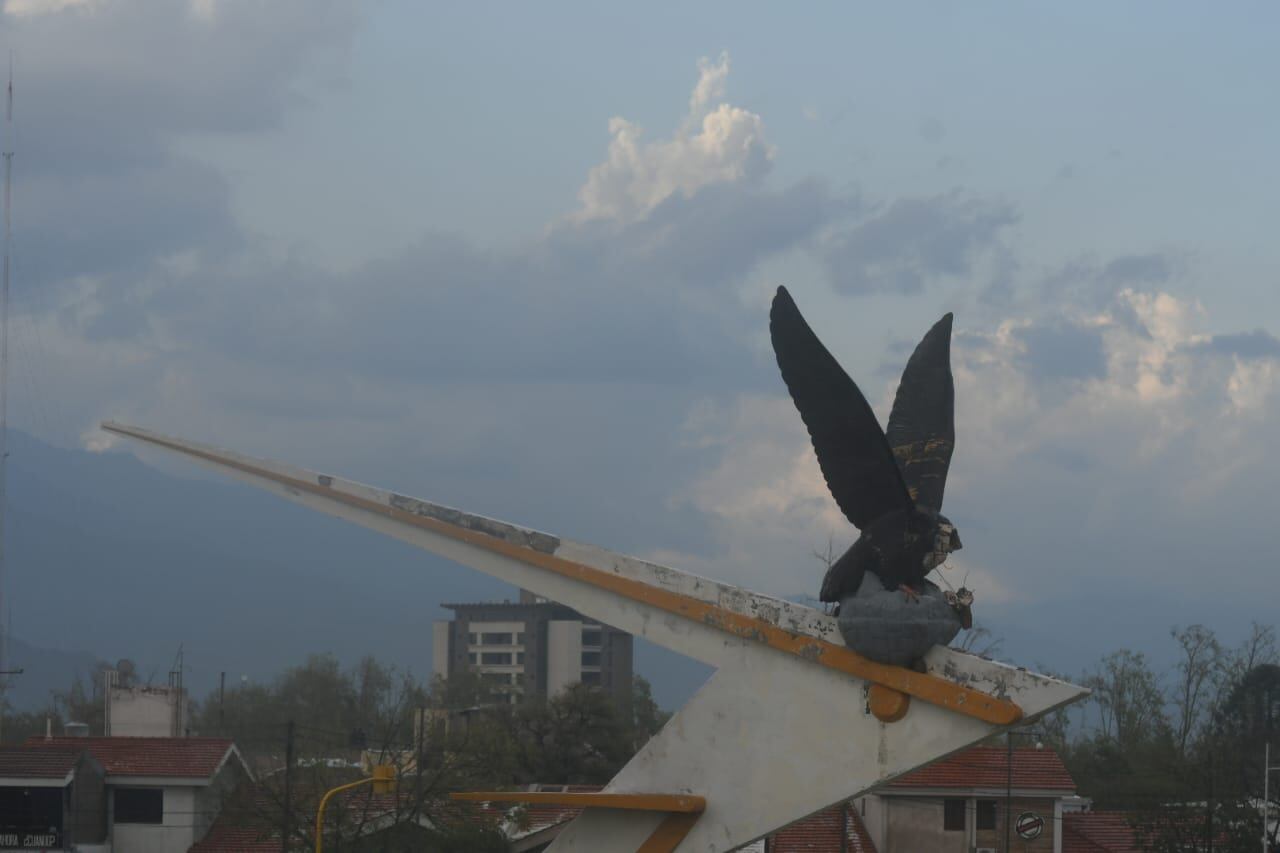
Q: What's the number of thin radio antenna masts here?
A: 1